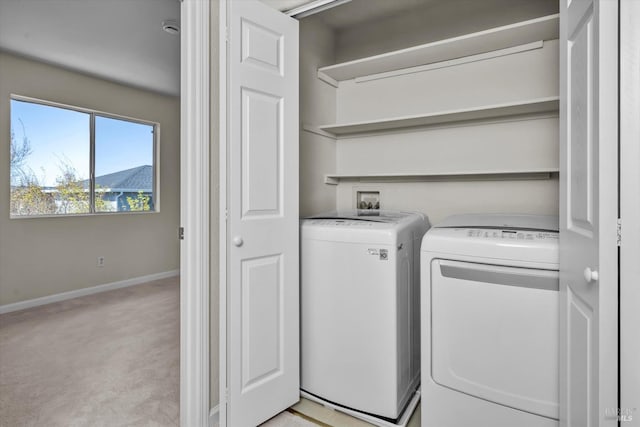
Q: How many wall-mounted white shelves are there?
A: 3